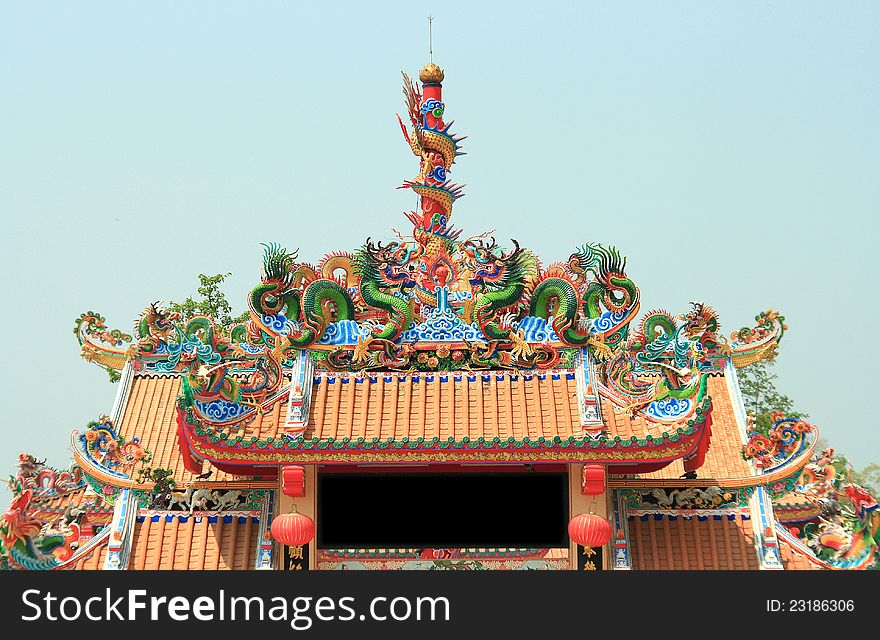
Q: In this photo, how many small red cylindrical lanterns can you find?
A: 2